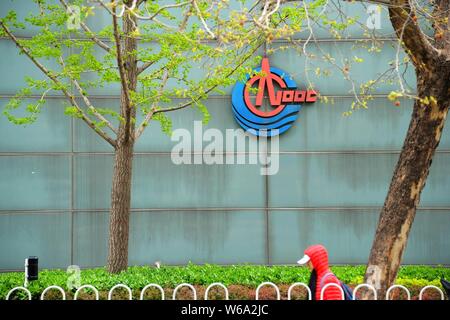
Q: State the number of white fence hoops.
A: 13